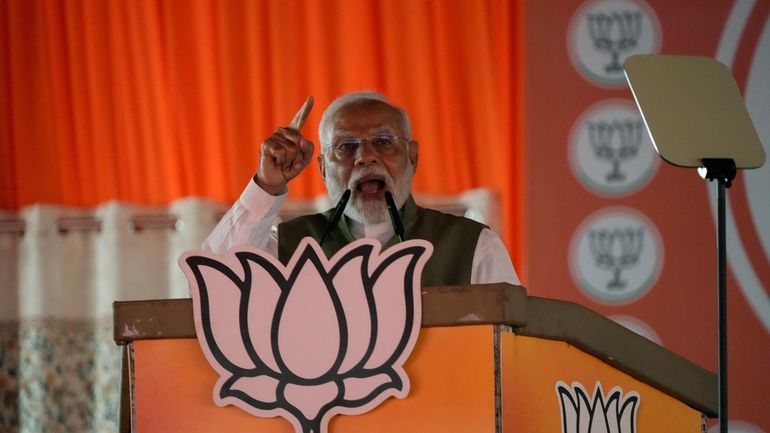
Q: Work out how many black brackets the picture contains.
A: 1